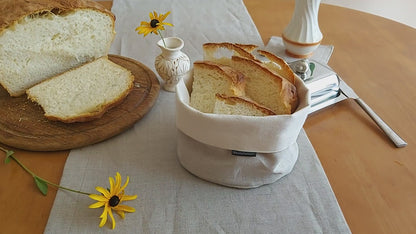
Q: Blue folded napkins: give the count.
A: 0